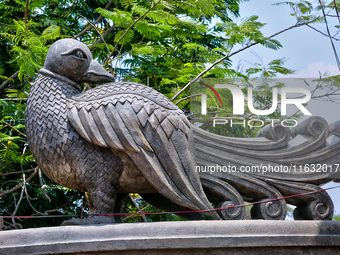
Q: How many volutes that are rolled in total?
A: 5